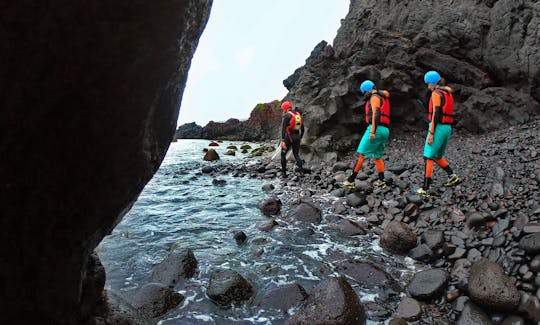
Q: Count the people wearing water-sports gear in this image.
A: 3